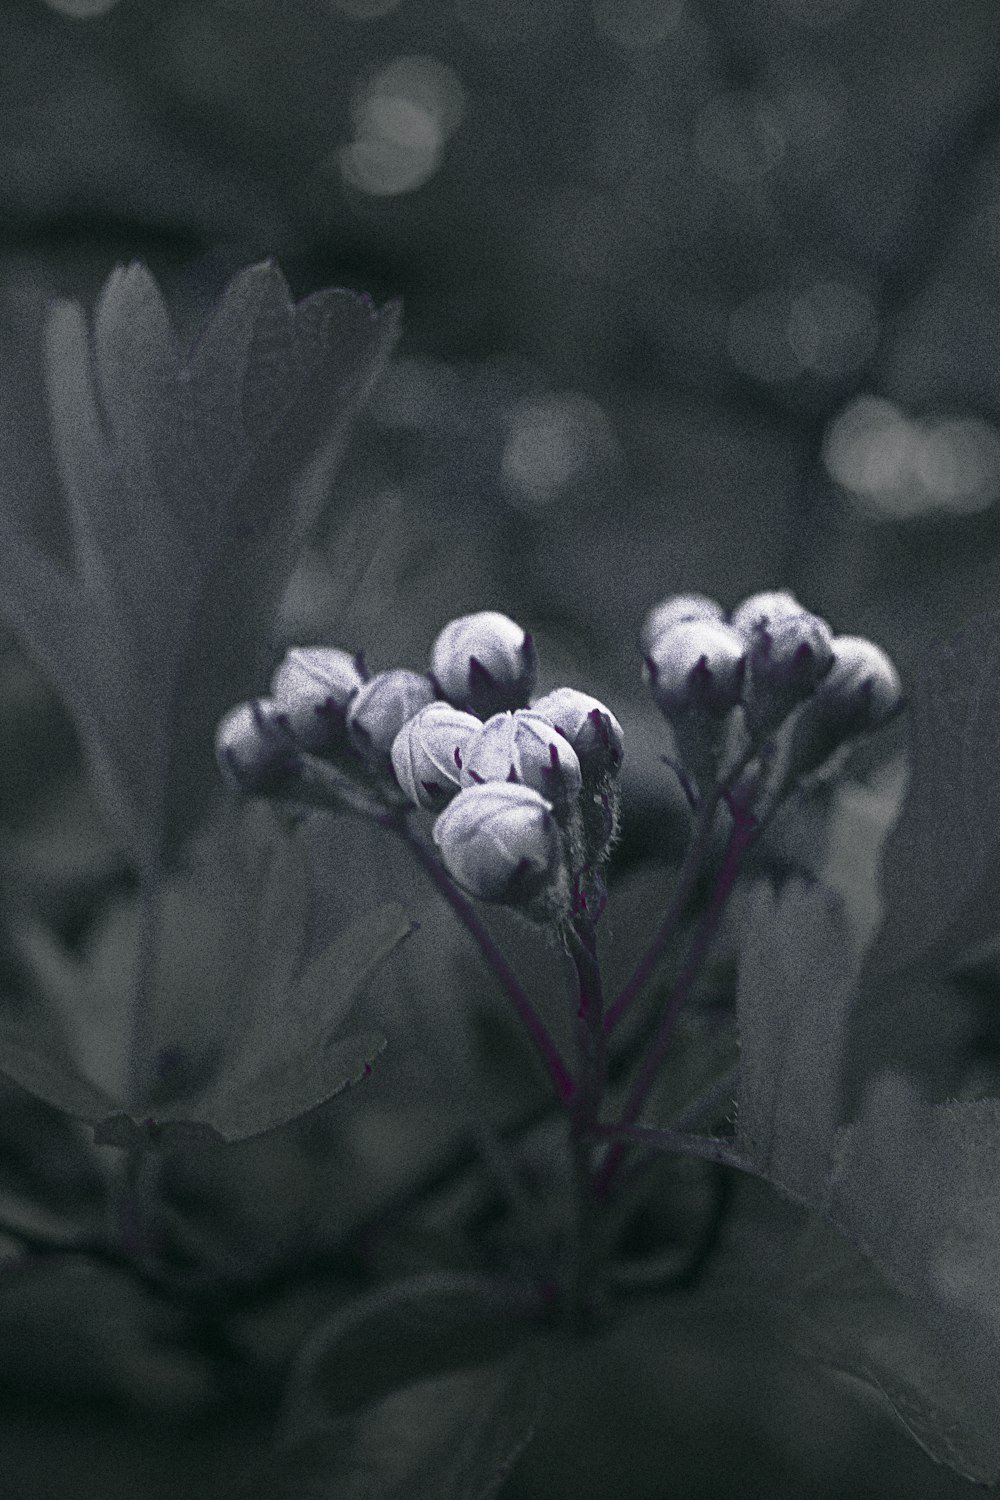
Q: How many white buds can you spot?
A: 13